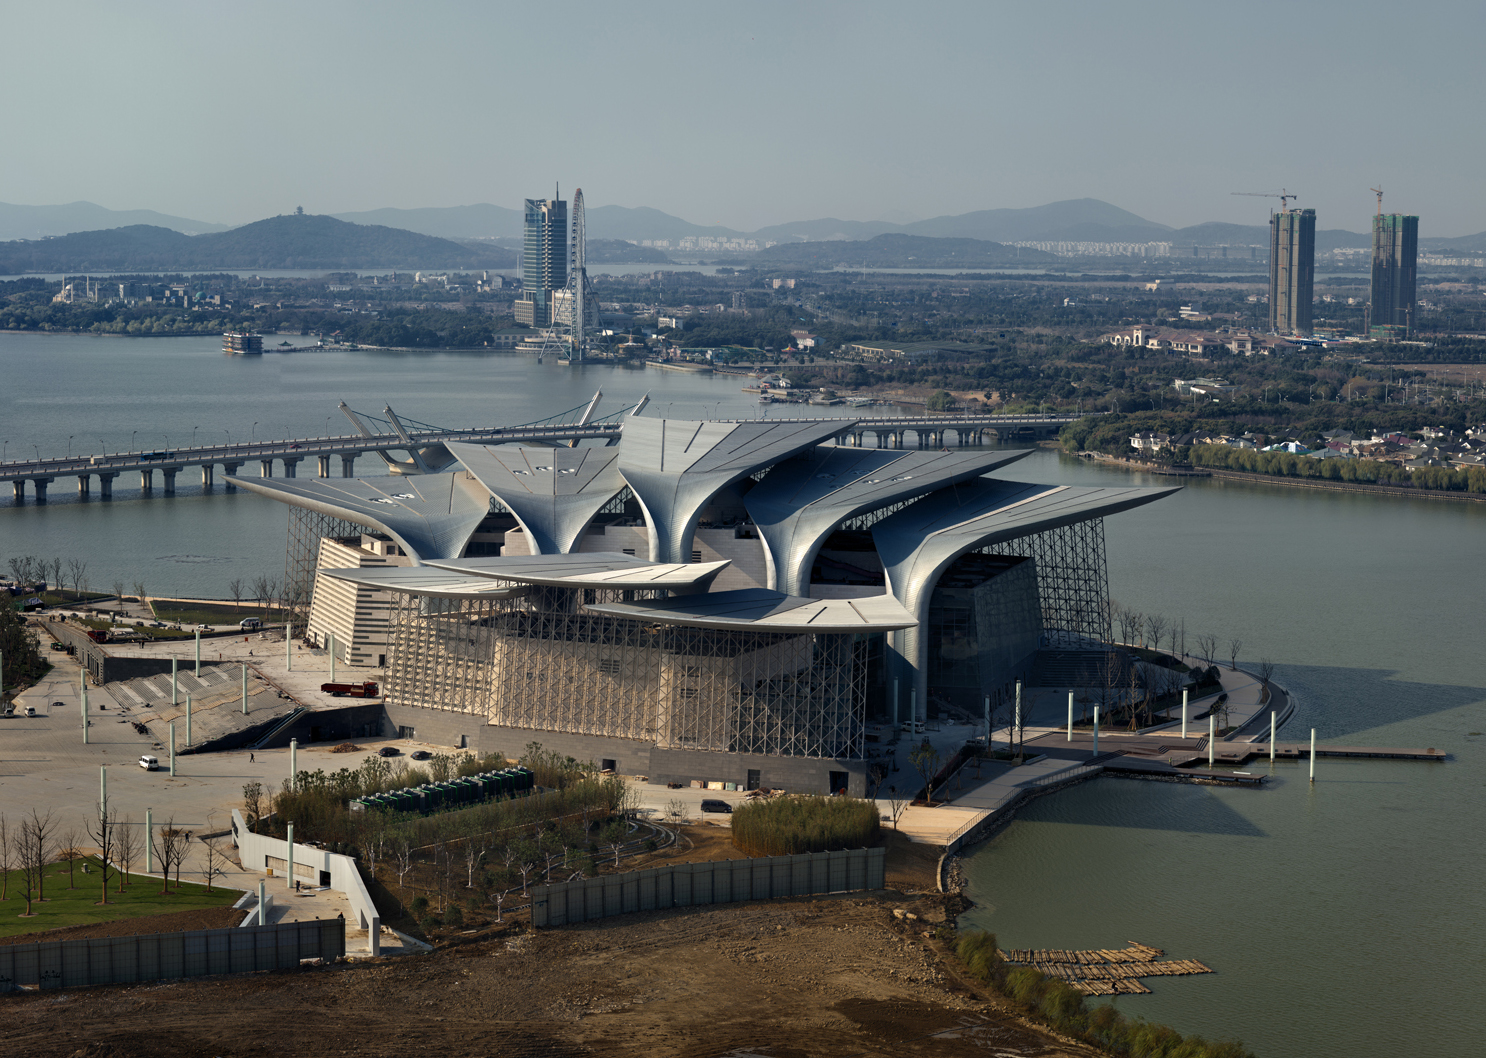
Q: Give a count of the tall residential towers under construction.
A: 2